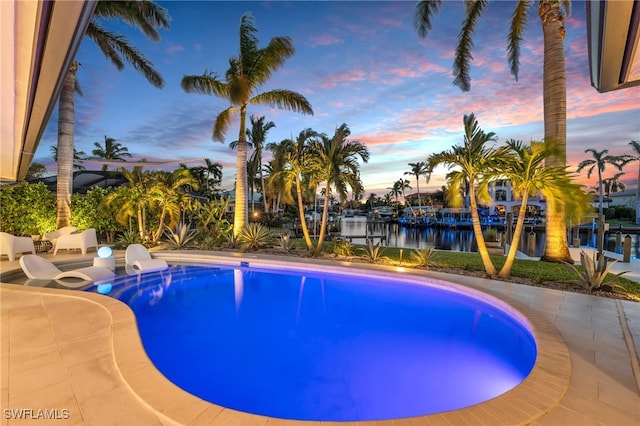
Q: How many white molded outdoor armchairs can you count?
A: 3